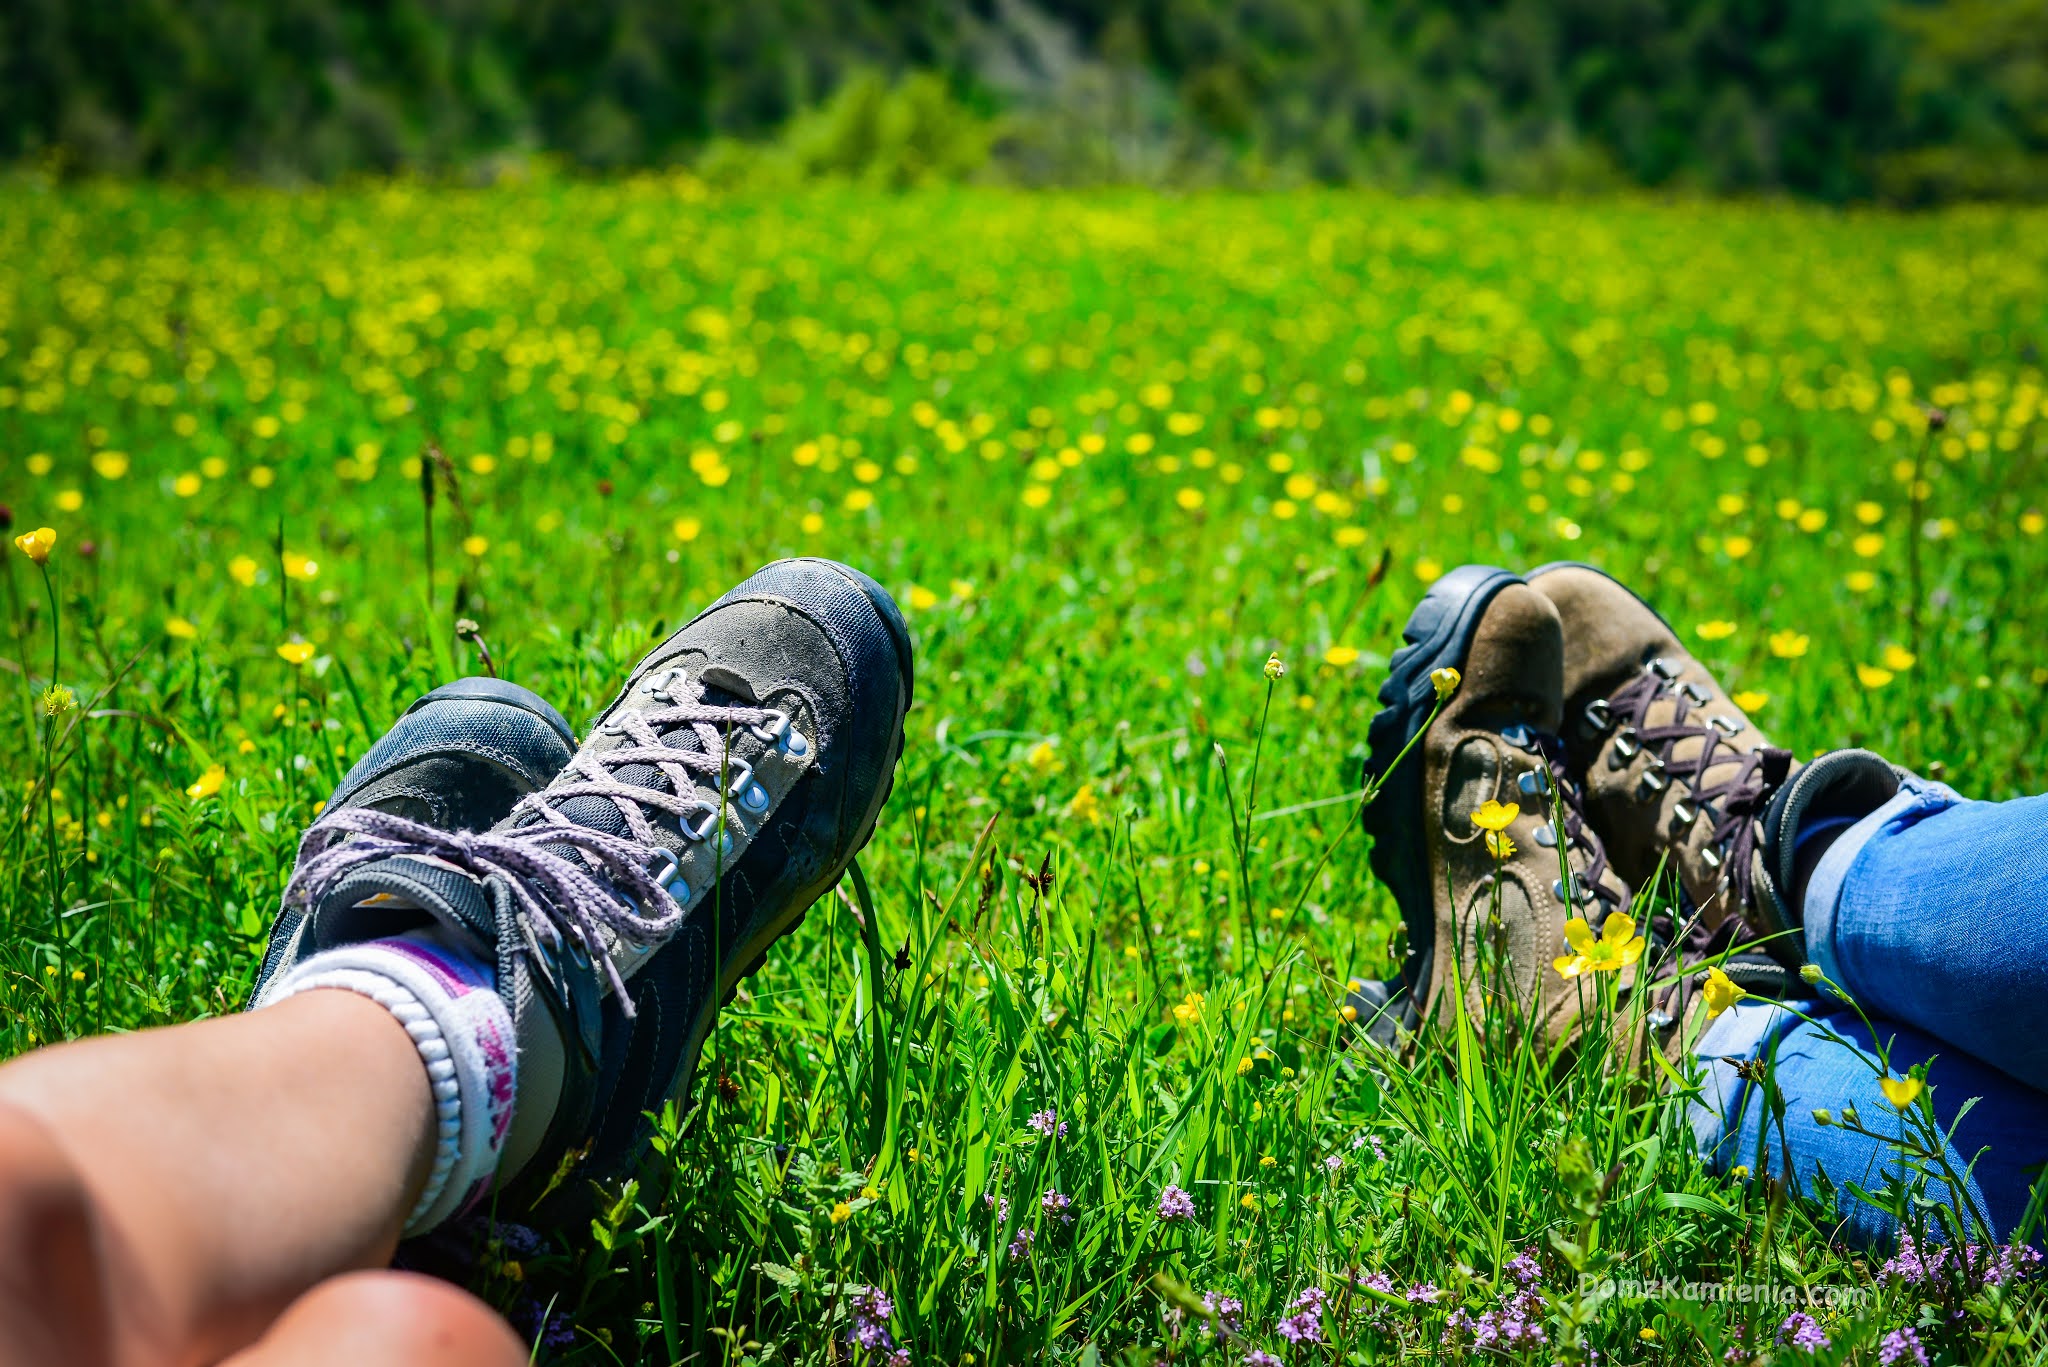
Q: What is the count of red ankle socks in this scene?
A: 0